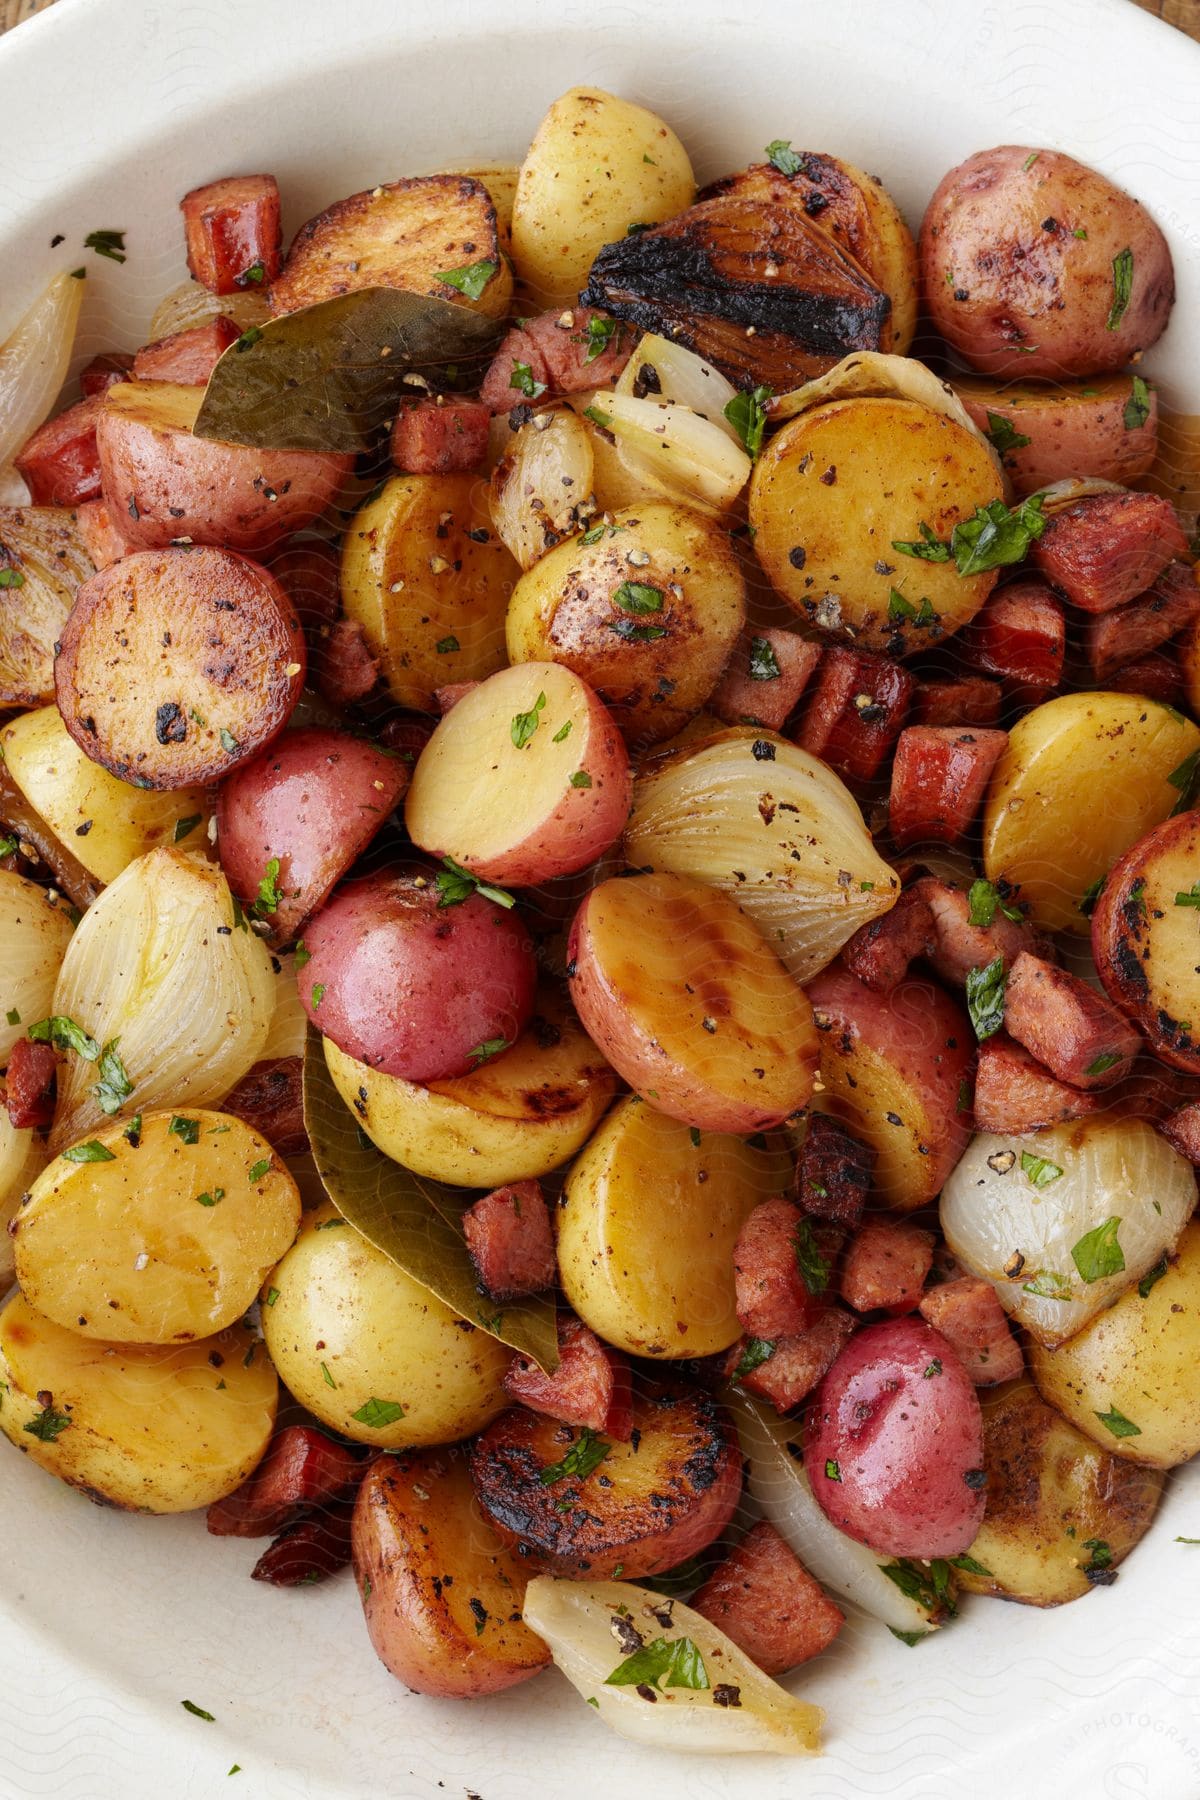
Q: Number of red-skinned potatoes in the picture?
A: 13